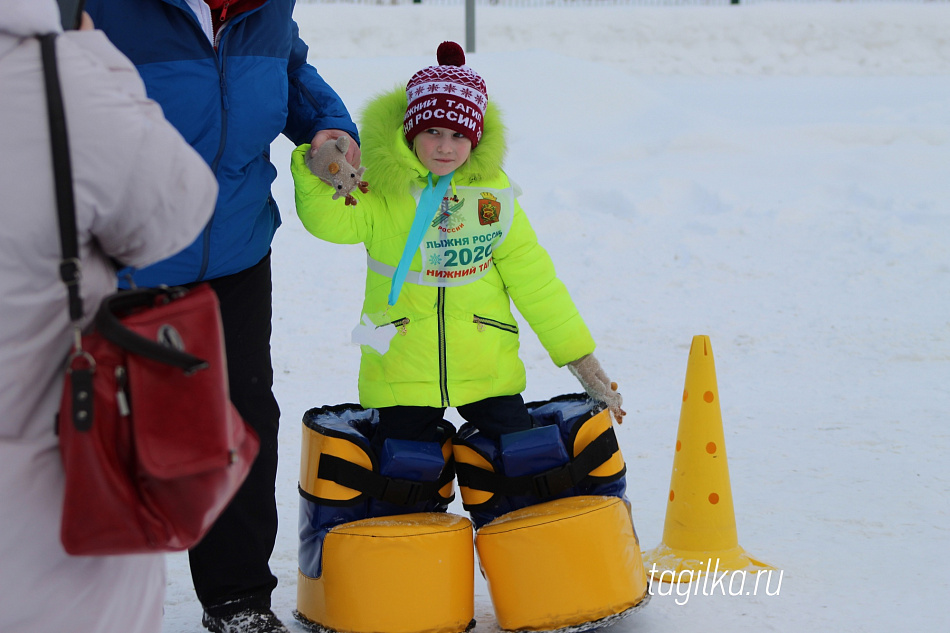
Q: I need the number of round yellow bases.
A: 2